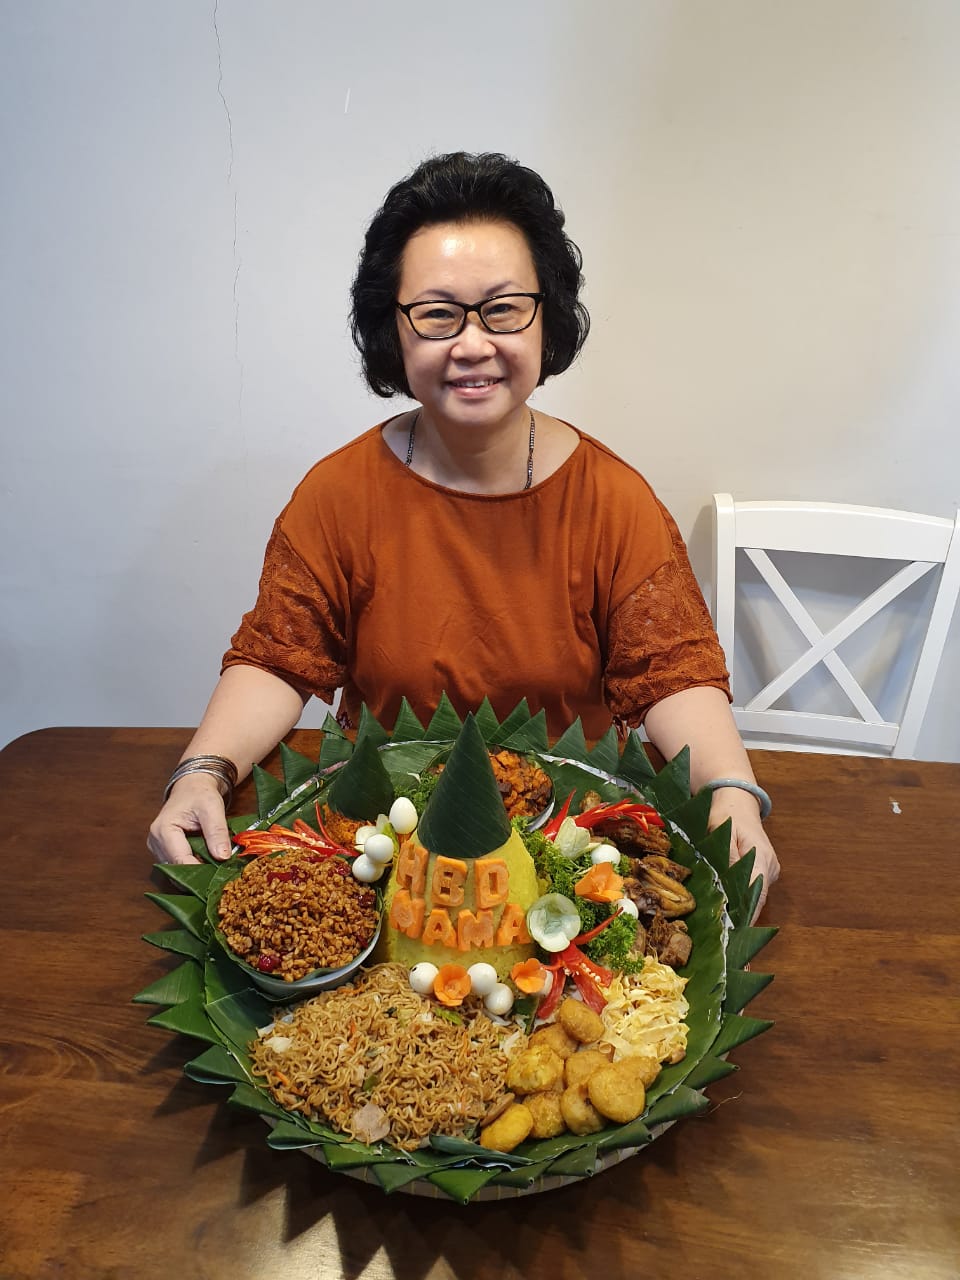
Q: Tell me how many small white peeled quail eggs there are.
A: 9